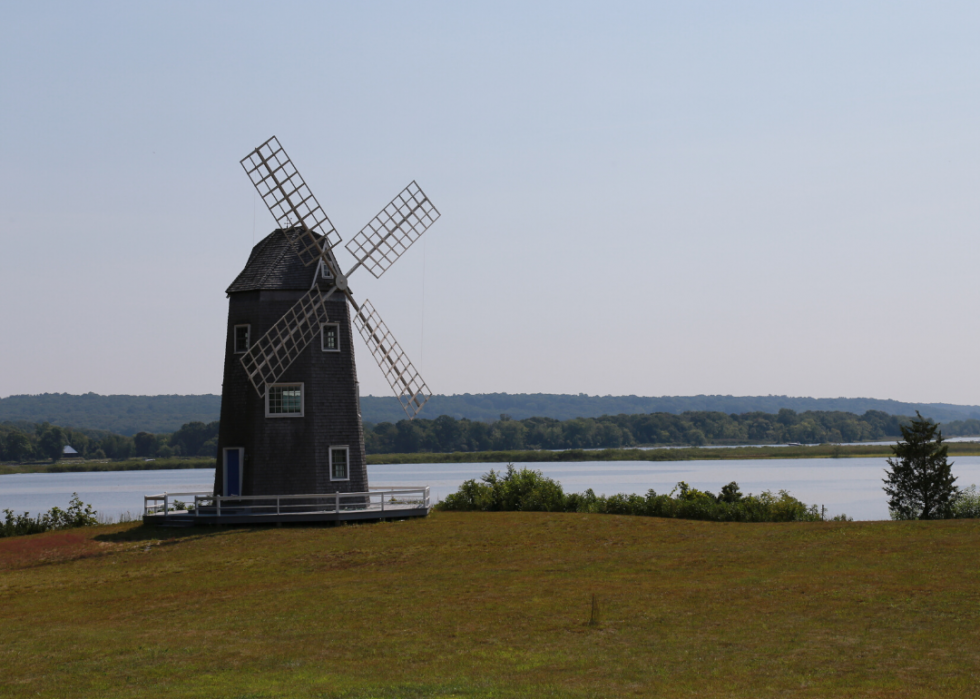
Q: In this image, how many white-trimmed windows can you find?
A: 5